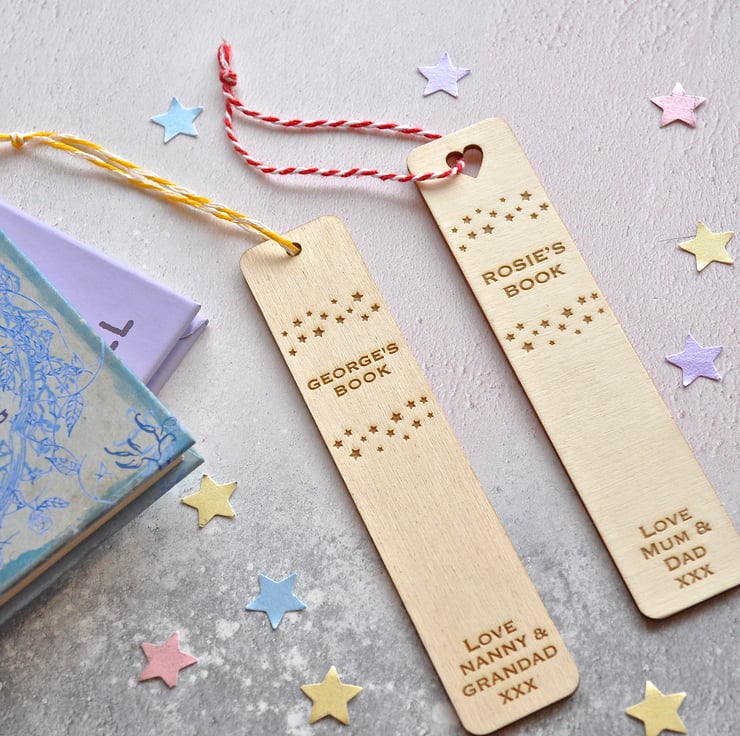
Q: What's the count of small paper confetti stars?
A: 10